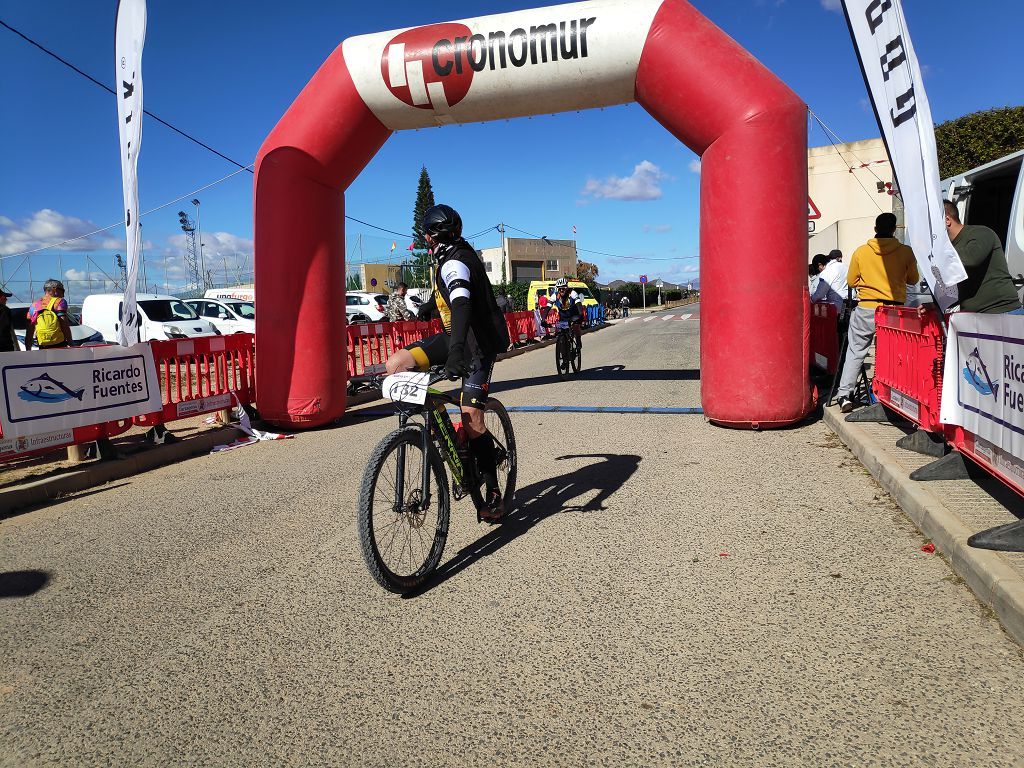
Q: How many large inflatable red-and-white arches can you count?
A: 1